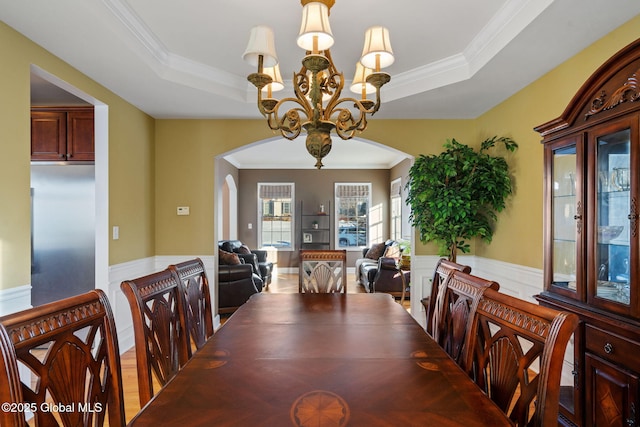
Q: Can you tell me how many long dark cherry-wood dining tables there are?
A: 1